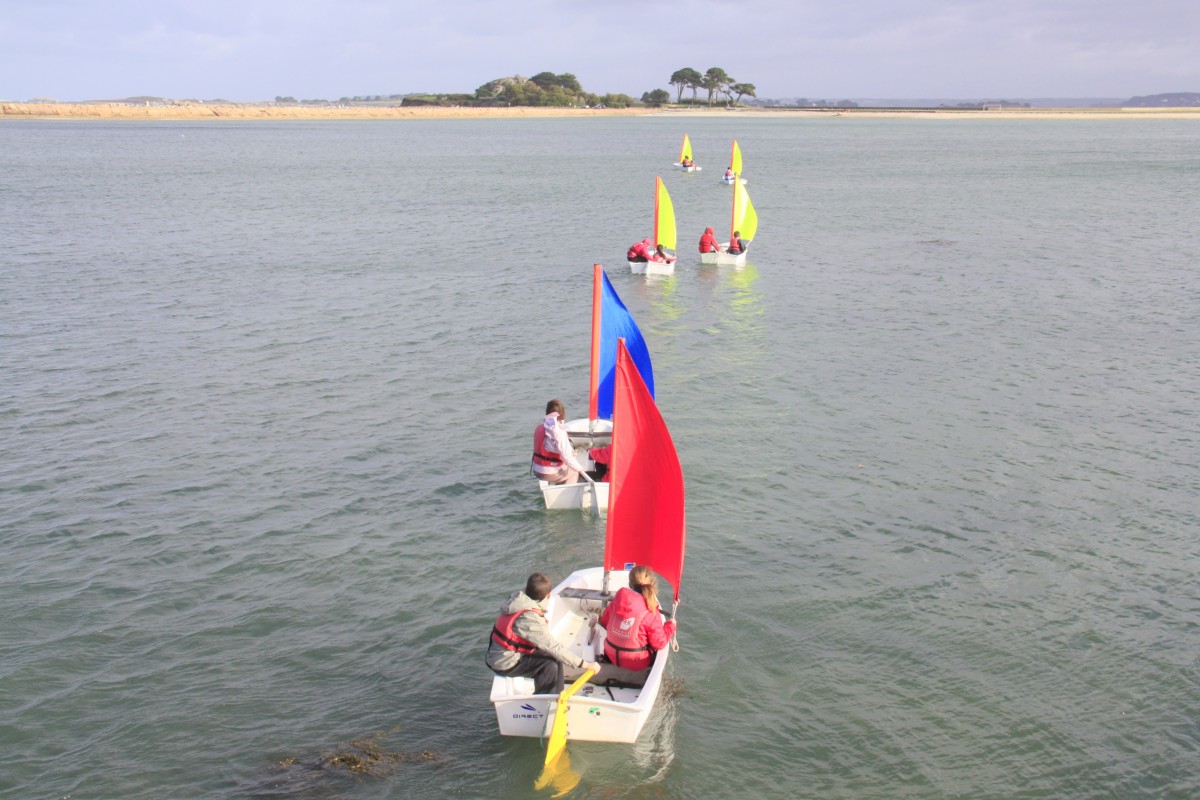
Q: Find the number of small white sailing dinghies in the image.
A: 6